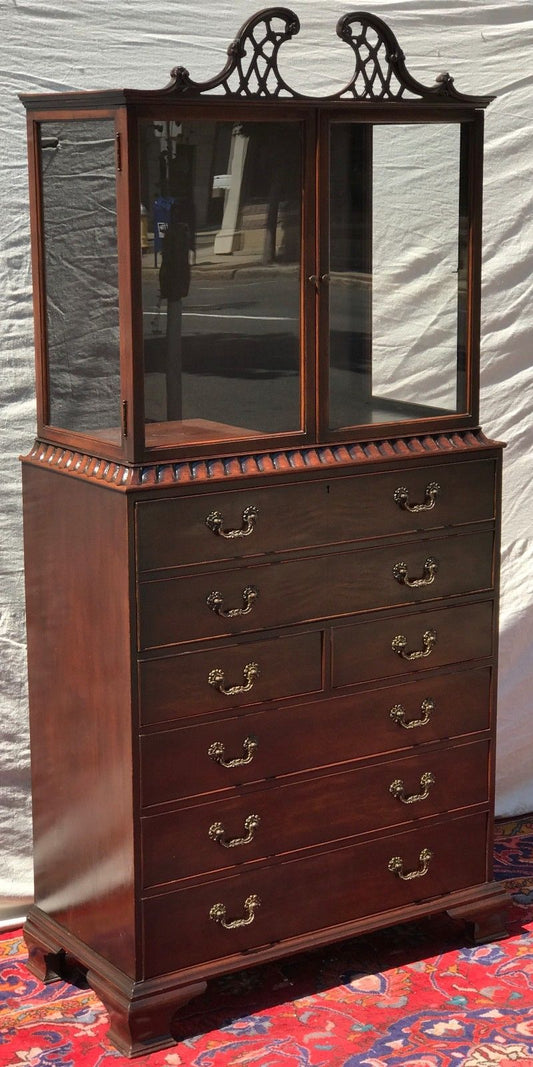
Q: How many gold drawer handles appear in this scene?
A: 12